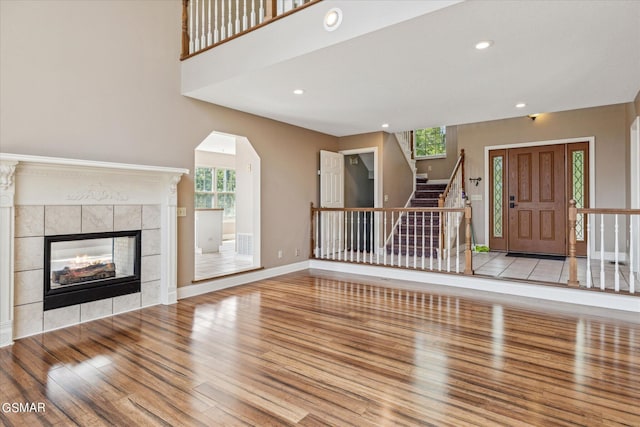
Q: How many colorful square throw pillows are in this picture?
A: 0